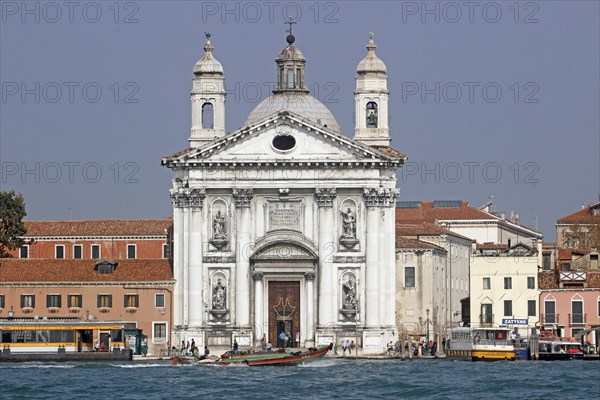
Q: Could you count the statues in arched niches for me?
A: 4